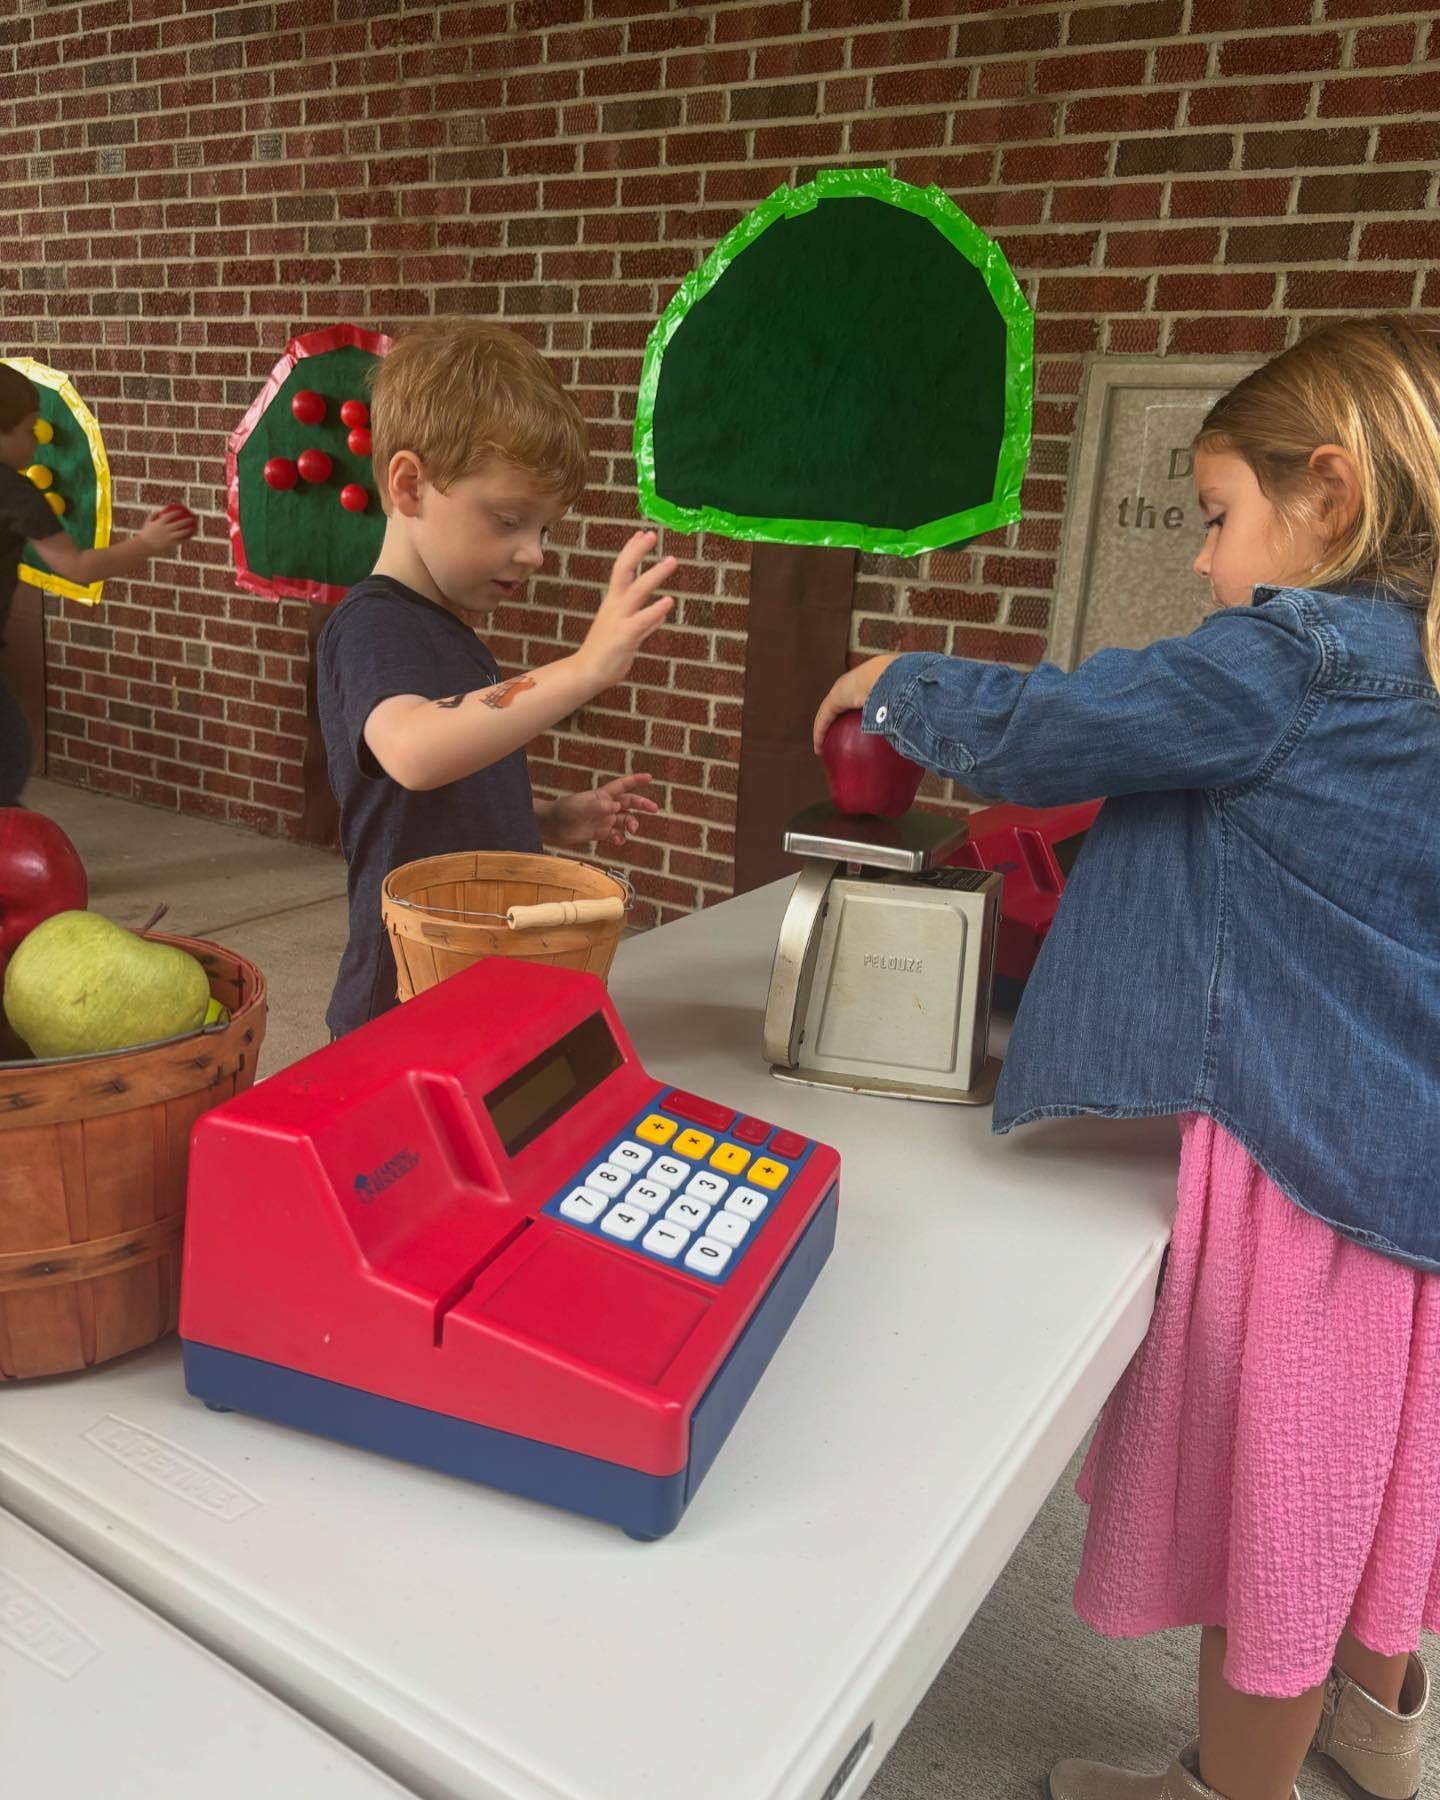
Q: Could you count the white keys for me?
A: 12